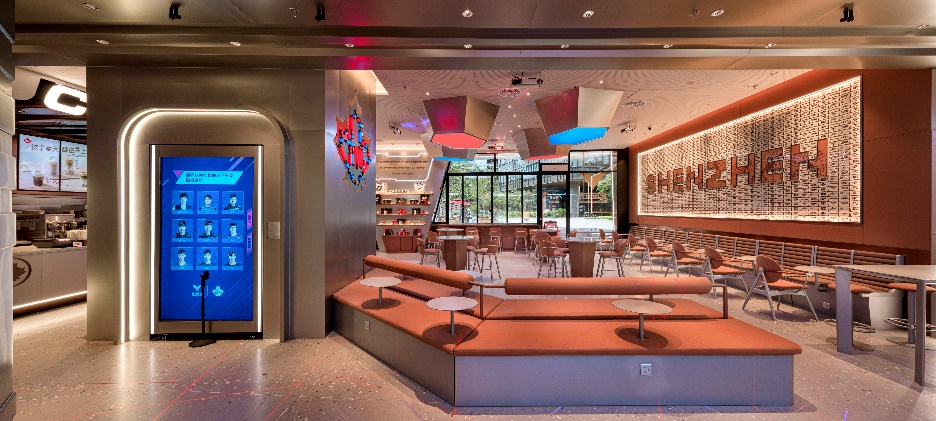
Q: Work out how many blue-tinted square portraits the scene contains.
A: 9